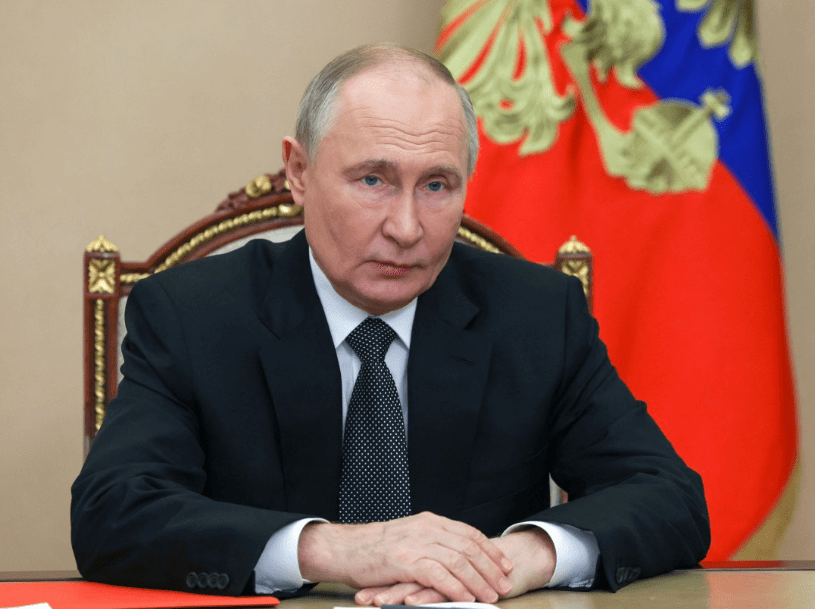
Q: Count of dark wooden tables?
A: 1